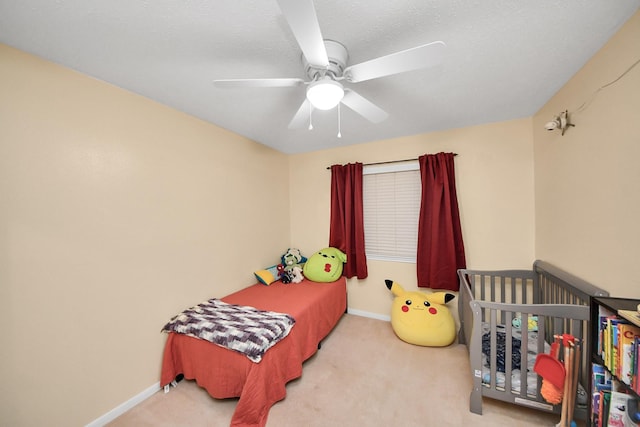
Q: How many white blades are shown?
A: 5